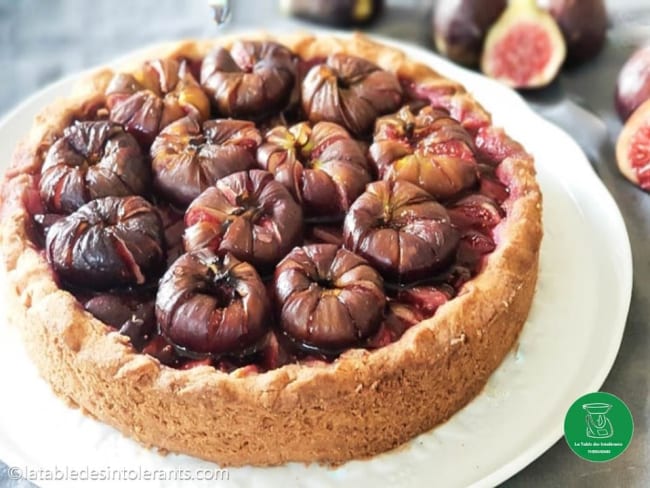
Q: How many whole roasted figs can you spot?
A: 12